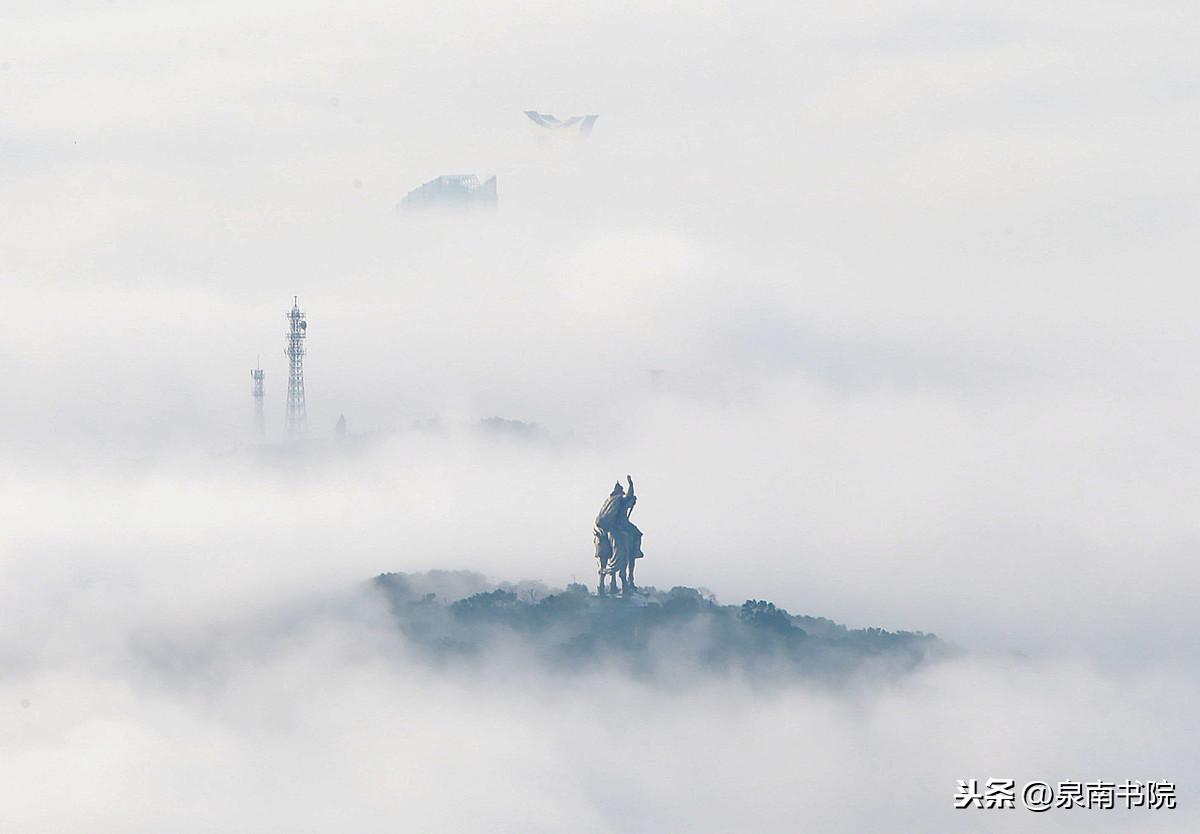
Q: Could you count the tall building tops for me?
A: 2